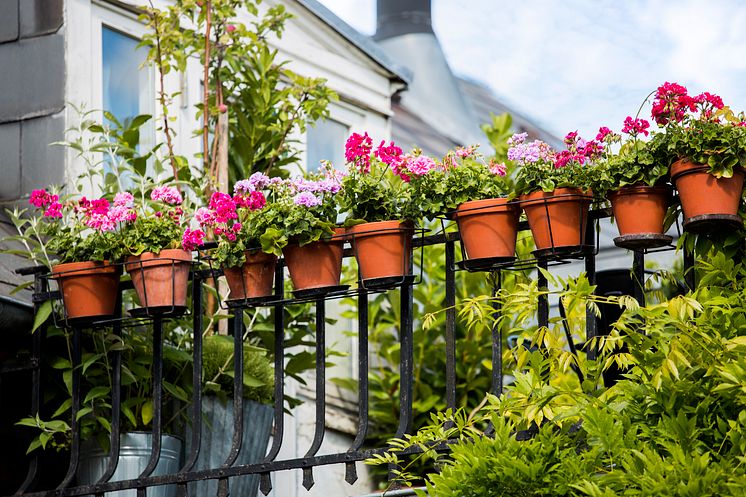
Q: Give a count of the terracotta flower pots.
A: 9